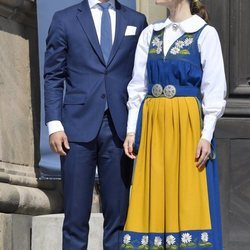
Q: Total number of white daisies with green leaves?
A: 12